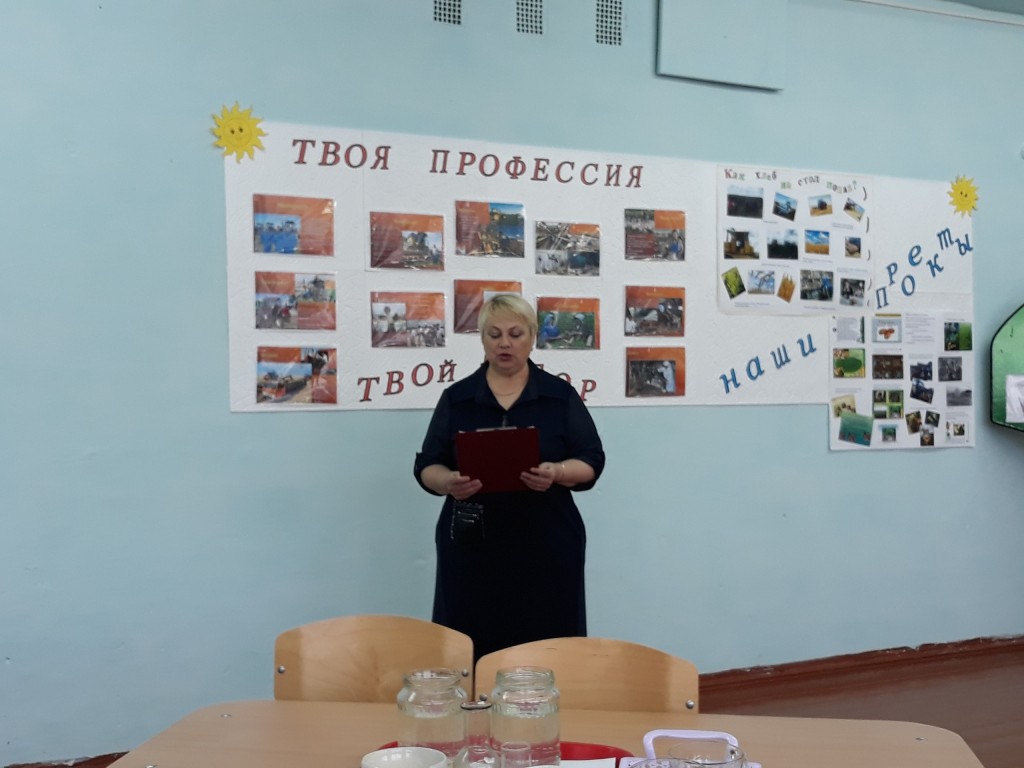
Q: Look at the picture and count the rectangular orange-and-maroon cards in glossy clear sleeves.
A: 12